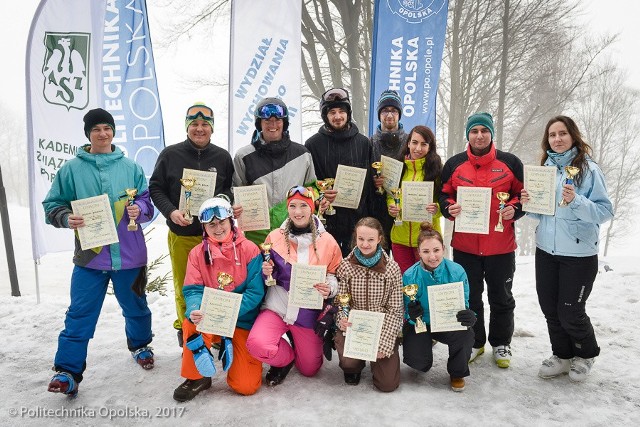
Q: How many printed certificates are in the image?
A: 12